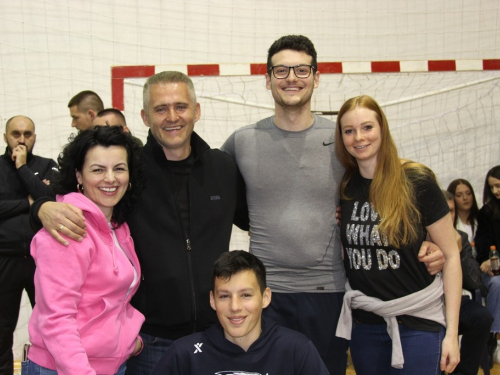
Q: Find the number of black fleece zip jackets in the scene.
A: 1